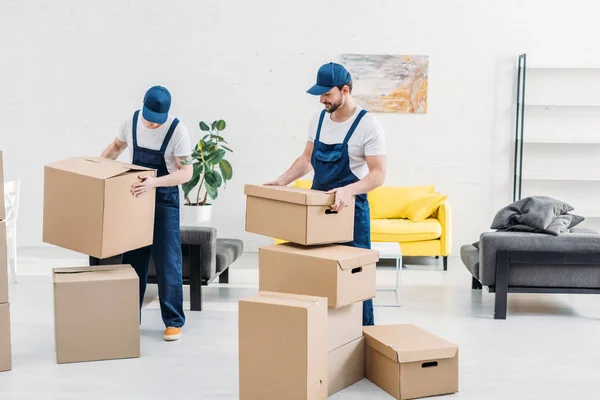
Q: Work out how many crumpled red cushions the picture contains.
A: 0